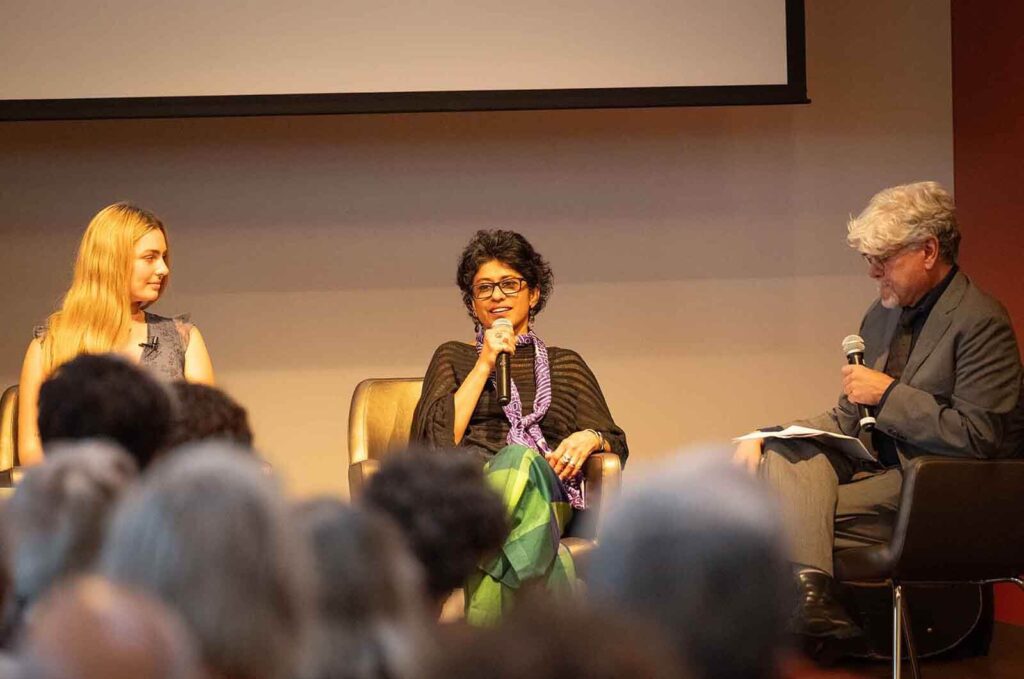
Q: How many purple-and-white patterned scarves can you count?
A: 1